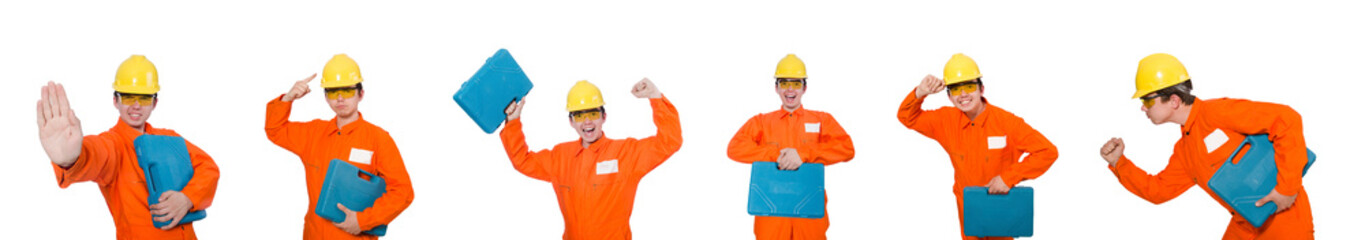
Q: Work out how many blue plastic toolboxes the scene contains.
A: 6